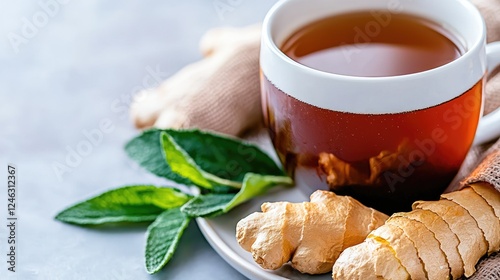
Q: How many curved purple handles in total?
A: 0